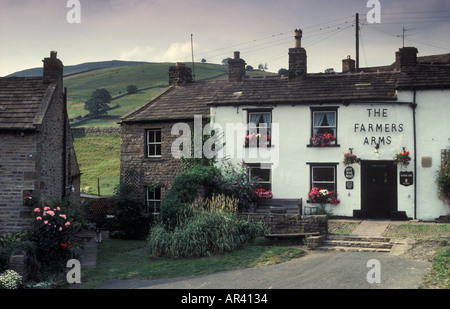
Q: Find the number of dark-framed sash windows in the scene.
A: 4